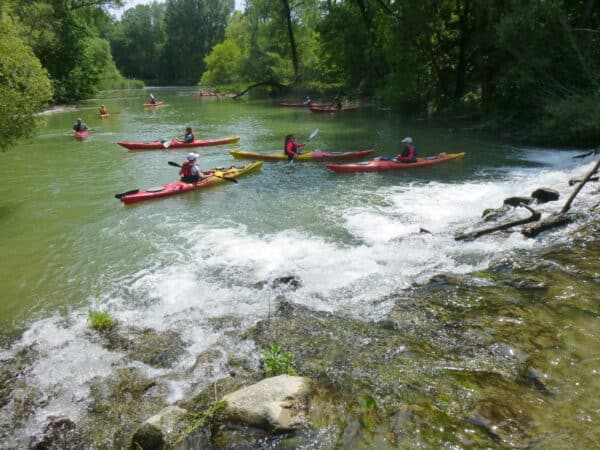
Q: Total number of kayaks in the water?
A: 10